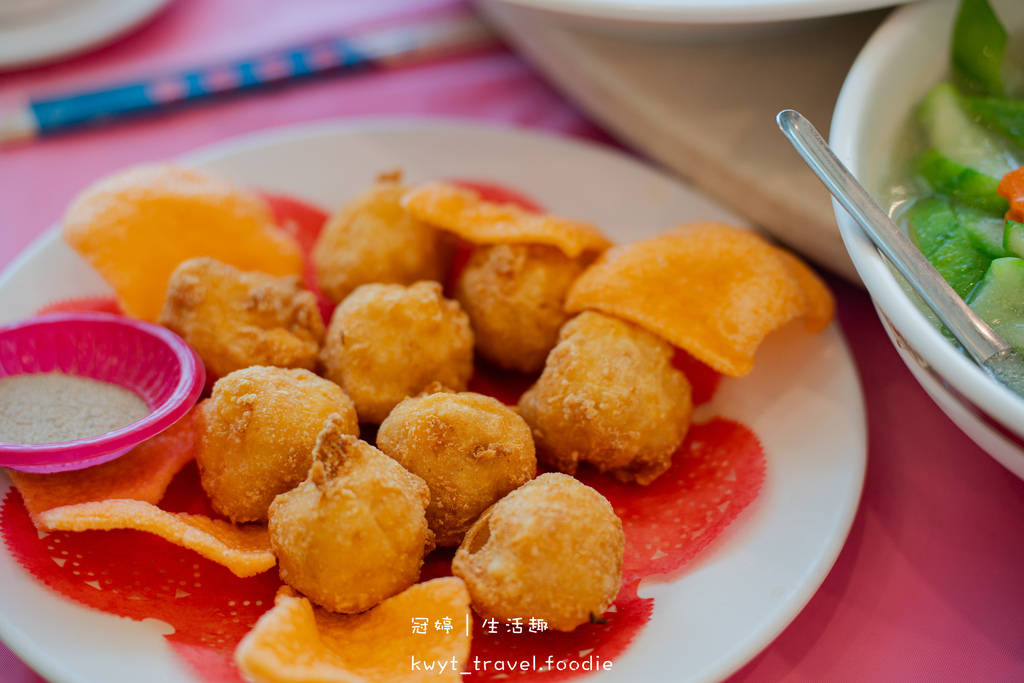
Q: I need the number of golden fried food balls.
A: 9